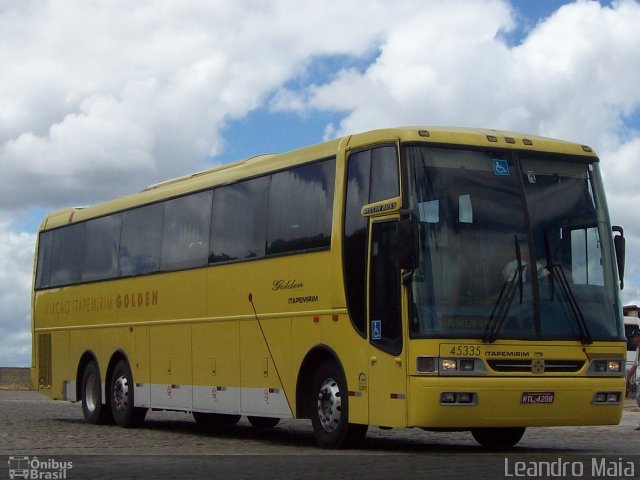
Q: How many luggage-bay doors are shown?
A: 3